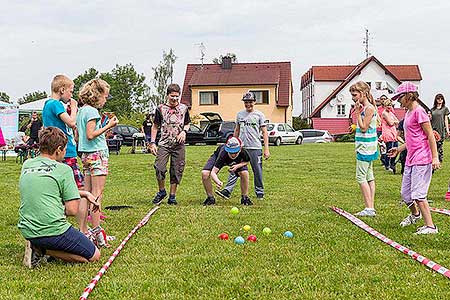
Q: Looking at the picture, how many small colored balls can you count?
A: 7